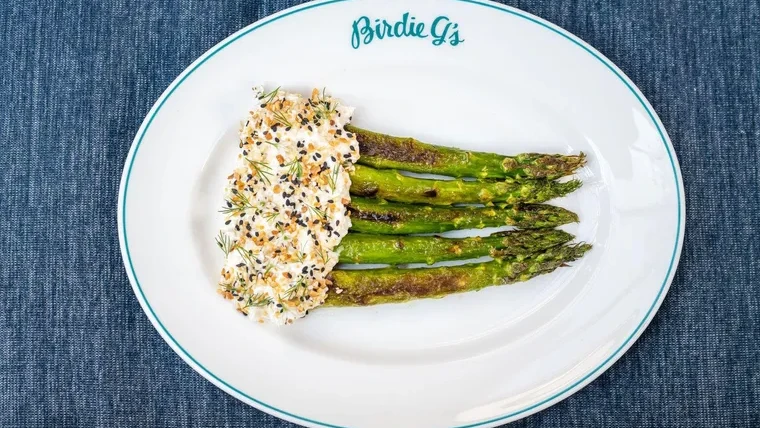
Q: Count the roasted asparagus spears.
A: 5